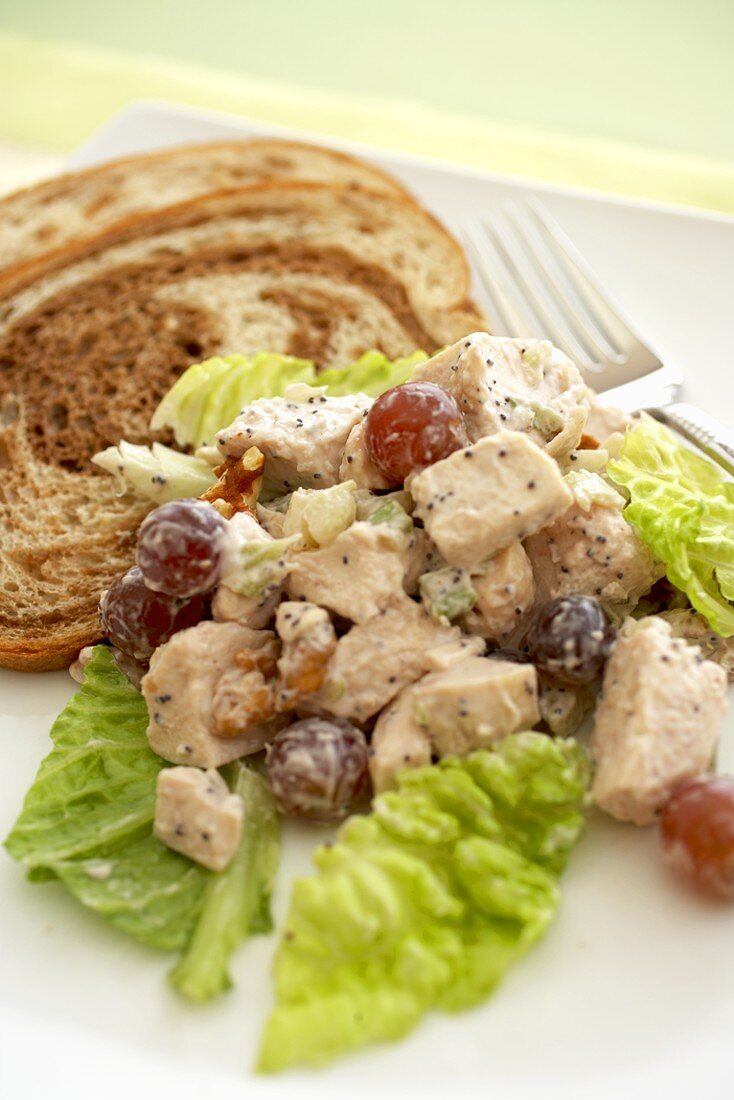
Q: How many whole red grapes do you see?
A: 6